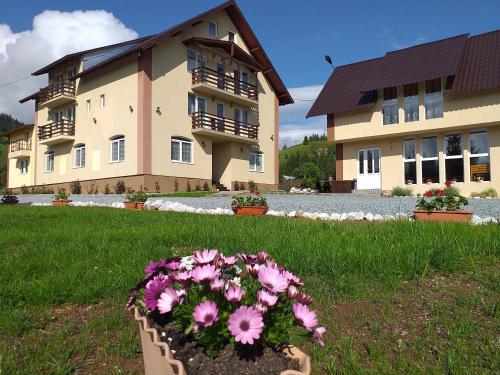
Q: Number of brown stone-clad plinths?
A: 1